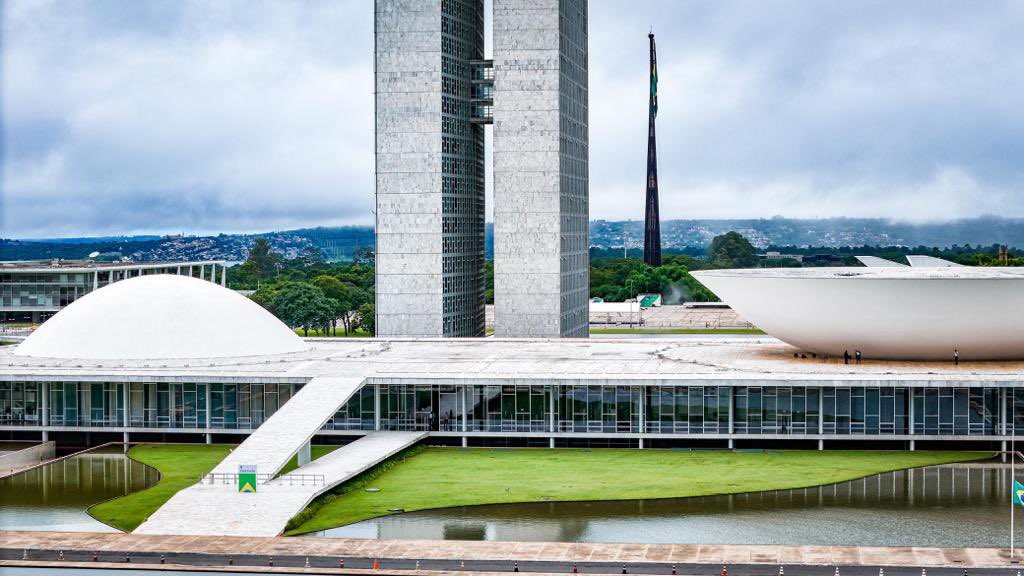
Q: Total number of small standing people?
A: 3